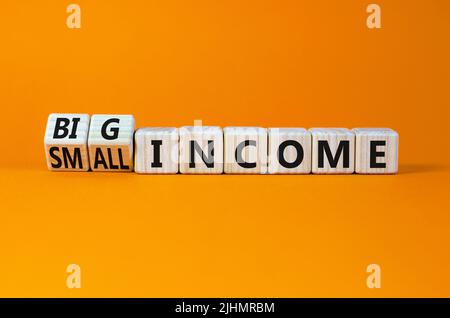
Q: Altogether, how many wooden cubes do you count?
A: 8